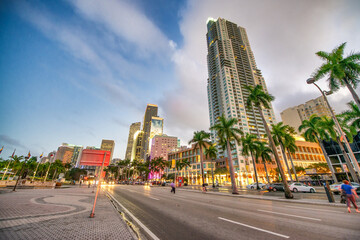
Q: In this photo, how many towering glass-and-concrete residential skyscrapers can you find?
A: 1